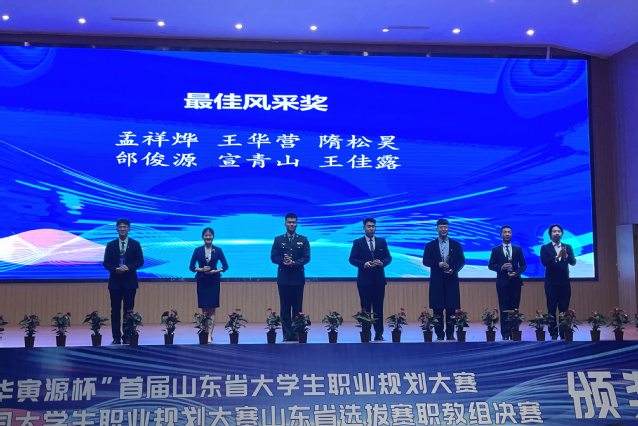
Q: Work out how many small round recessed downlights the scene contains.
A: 9